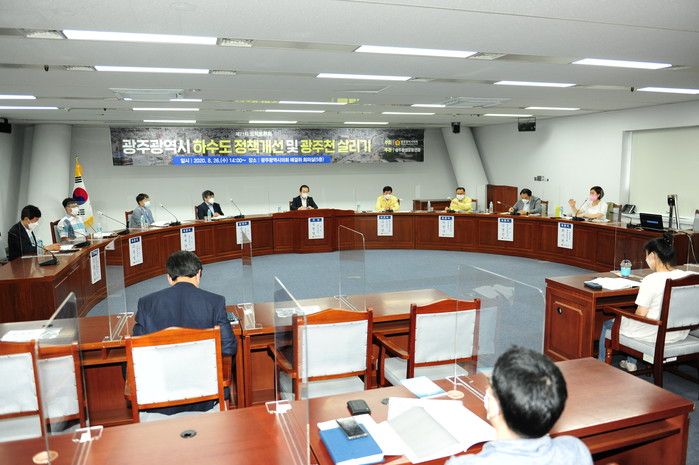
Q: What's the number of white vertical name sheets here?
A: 9